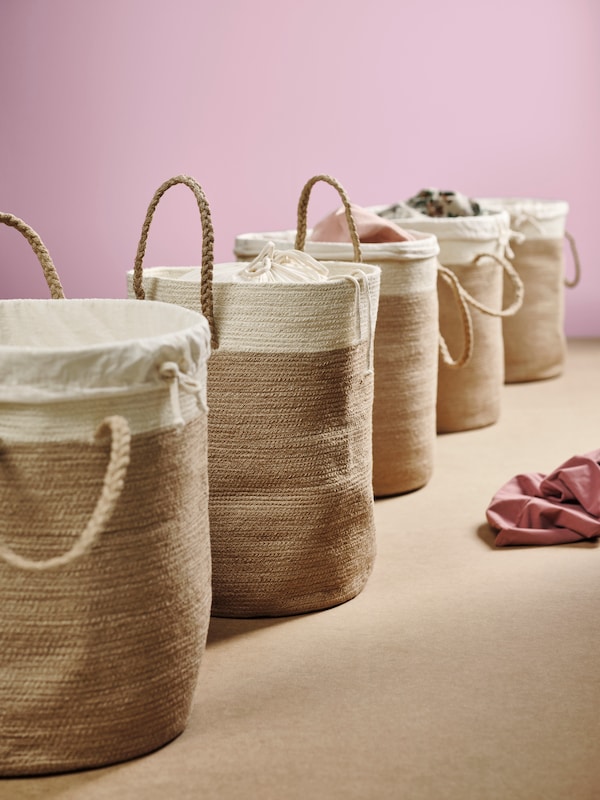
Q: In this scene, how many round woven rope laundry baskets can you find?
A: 5